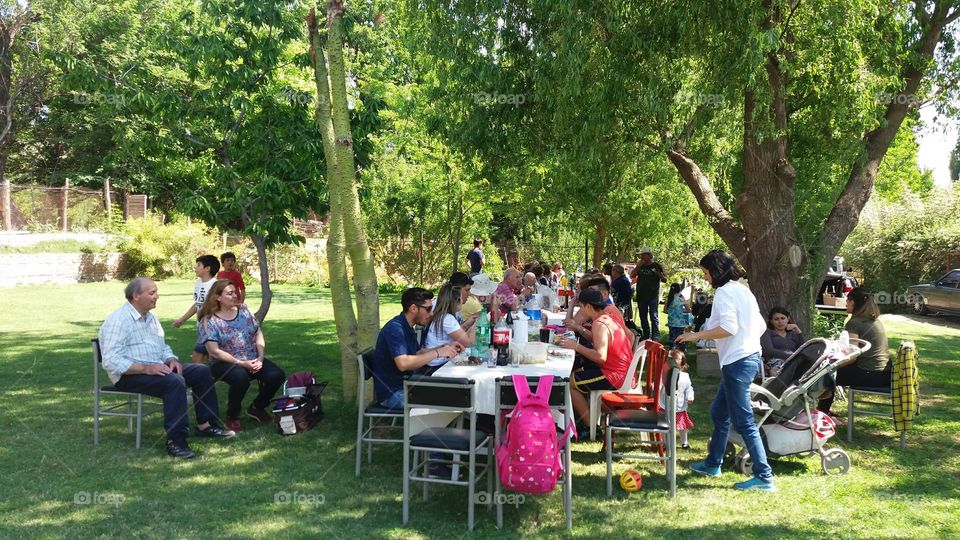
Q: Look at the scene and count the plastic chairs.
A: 2